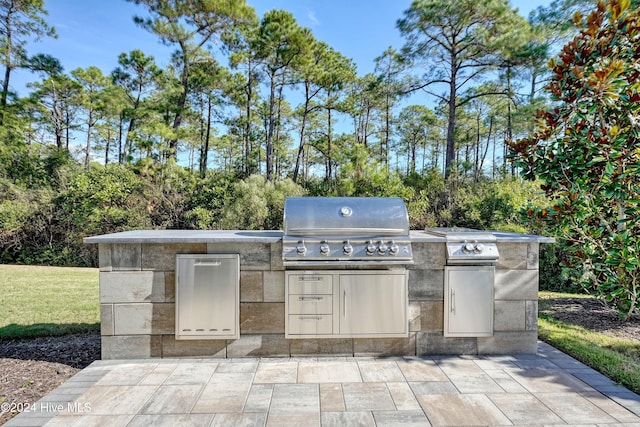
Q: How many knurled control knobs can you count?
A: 8